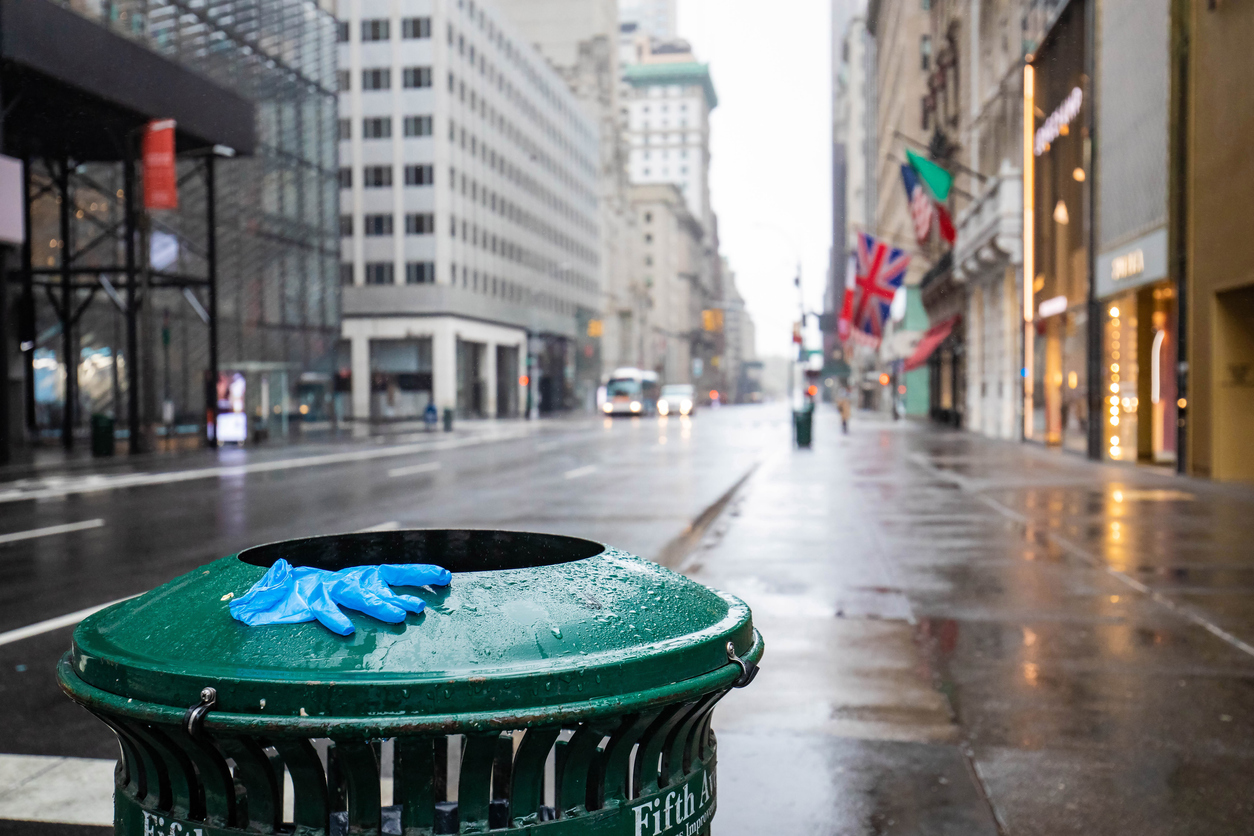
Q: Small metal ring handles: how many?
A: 2